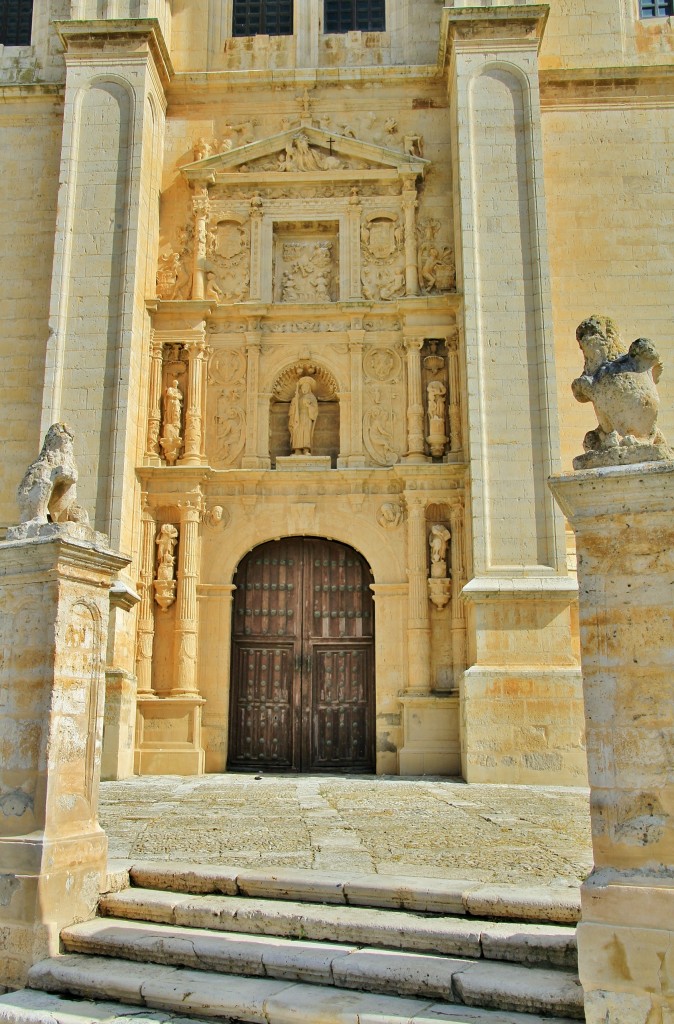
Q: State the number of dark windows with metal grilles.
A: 4